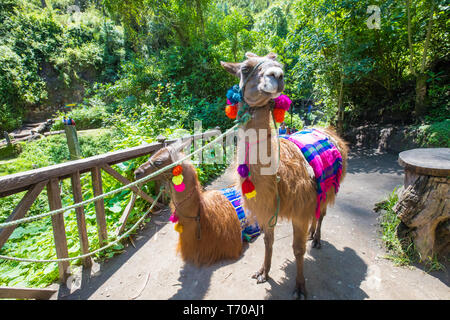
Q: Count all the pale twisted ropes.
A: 2